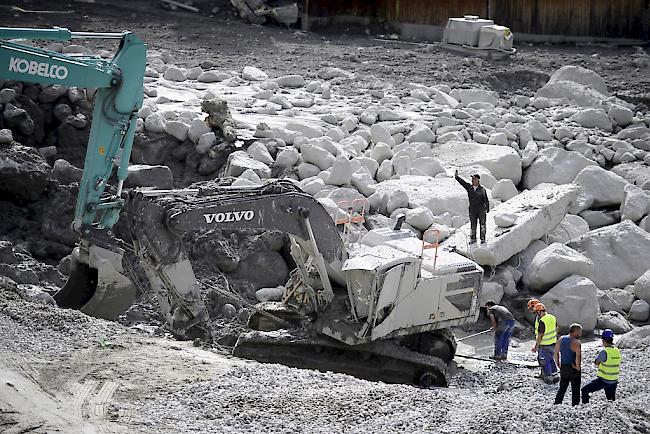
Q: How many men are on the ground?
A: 5